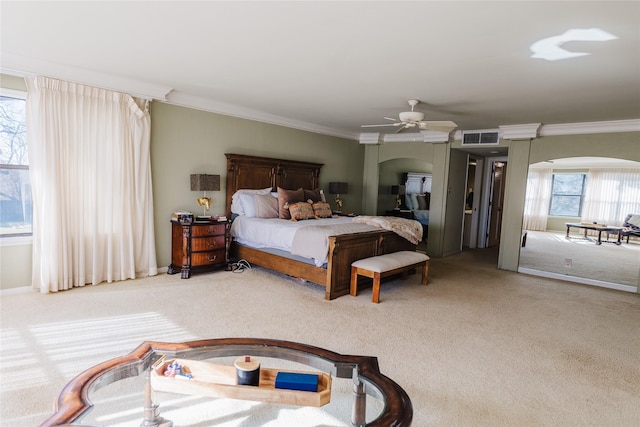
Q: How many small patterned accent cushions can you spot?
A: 2